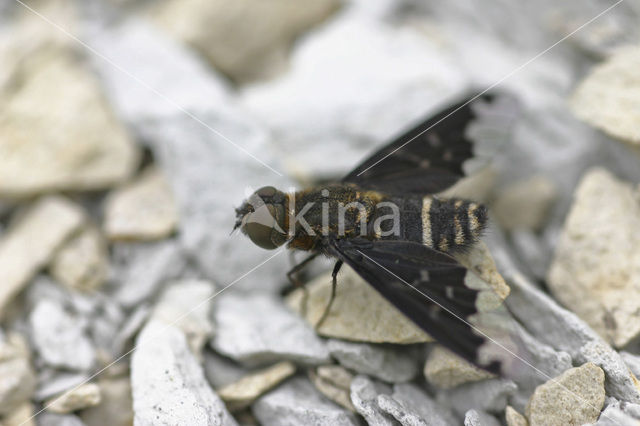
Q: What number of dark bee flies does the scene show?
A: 1